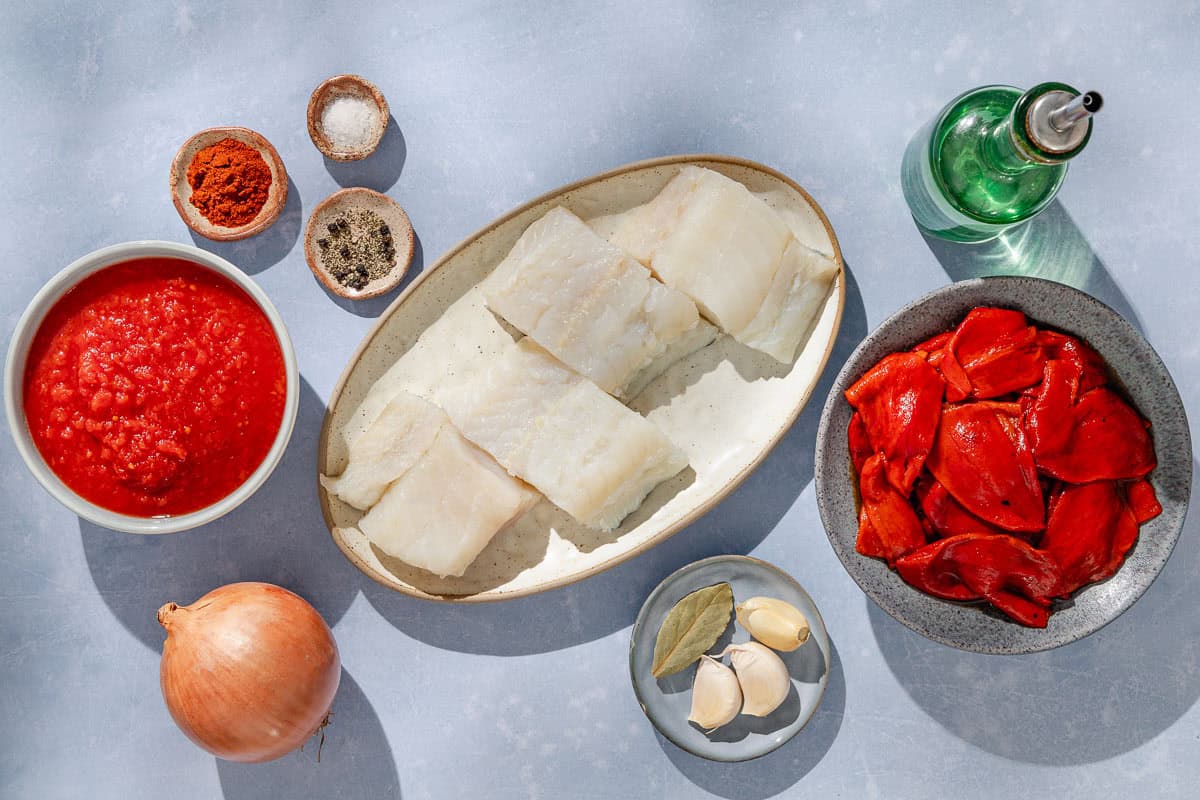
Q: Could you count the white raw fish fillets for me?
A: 4